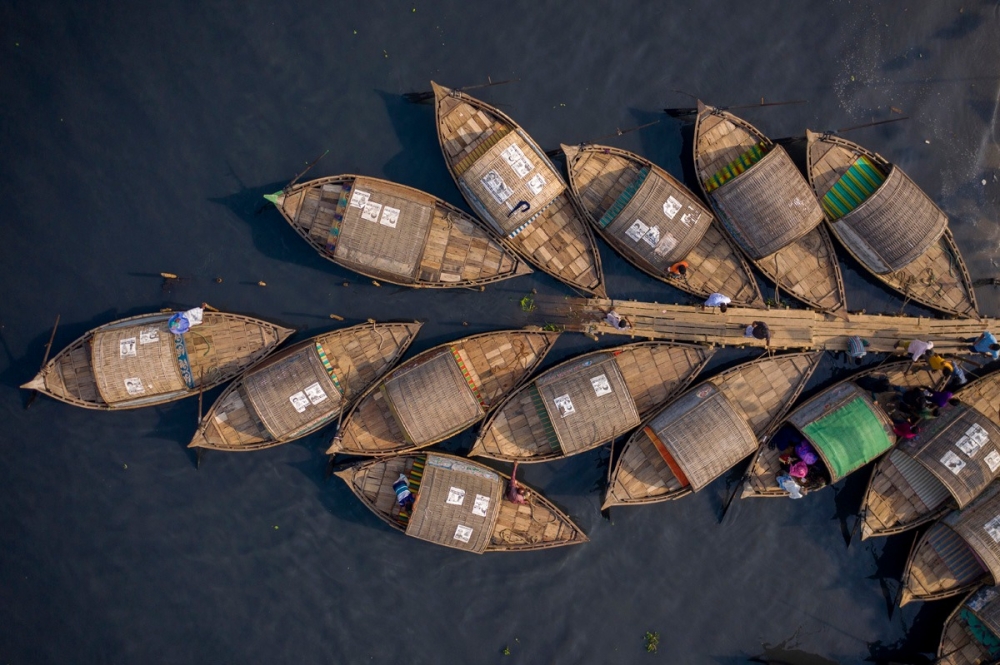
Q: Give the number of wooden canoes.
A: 15